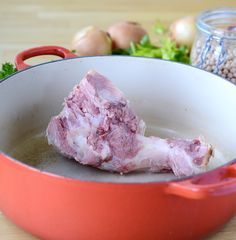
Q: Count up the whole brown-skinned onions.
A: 3